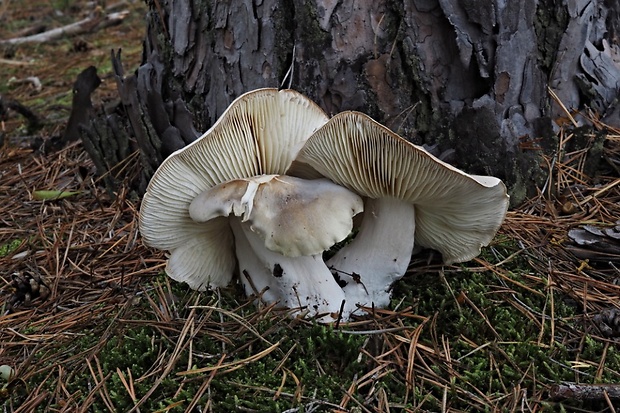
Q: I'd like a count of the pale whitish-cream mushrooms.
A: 3